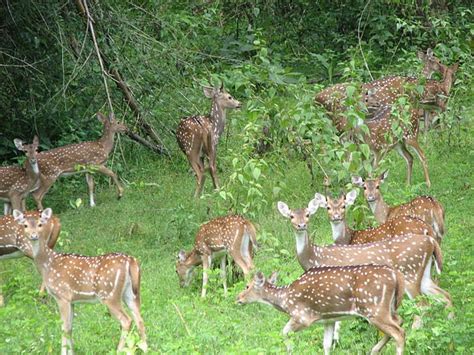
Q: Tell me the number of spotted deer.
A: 13